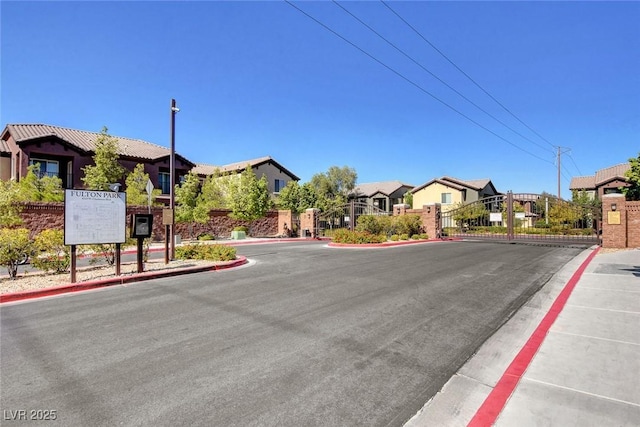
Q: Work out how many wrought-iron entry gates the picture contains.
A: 2